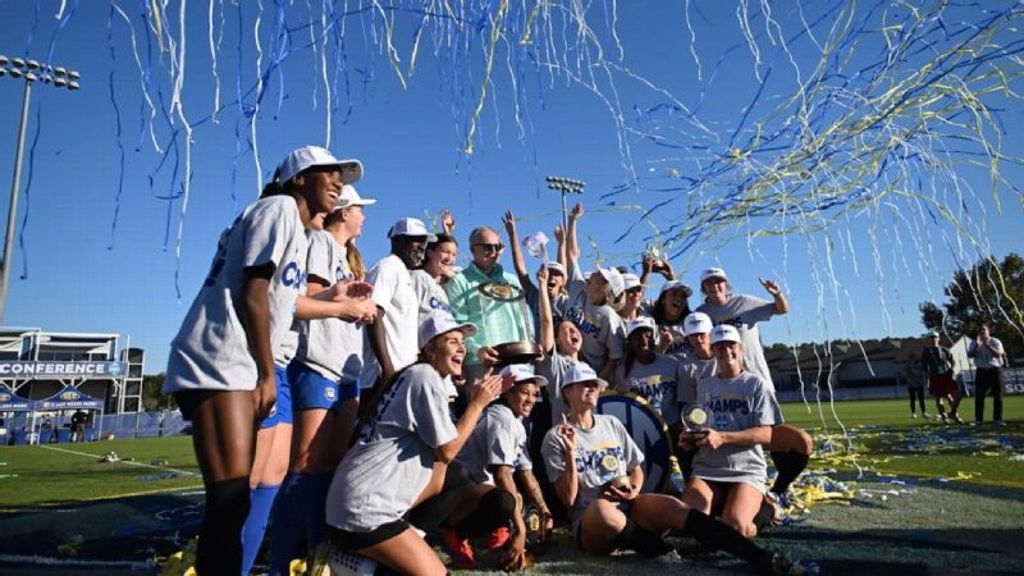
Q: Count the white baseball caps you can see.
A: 14